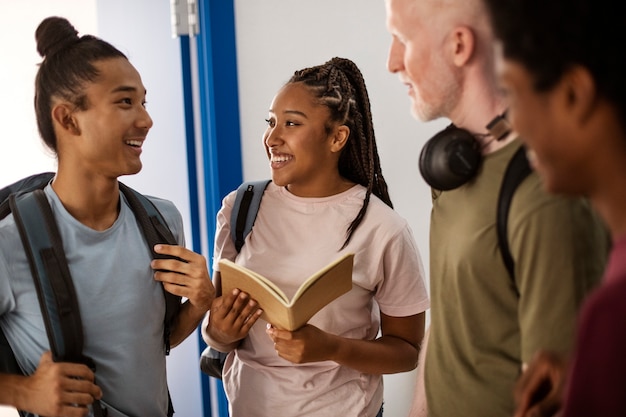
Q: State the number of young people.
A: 4